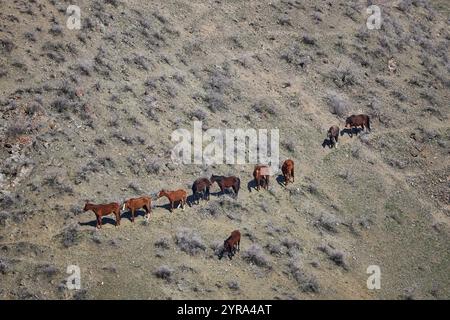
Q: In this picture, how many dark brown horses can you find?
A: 4